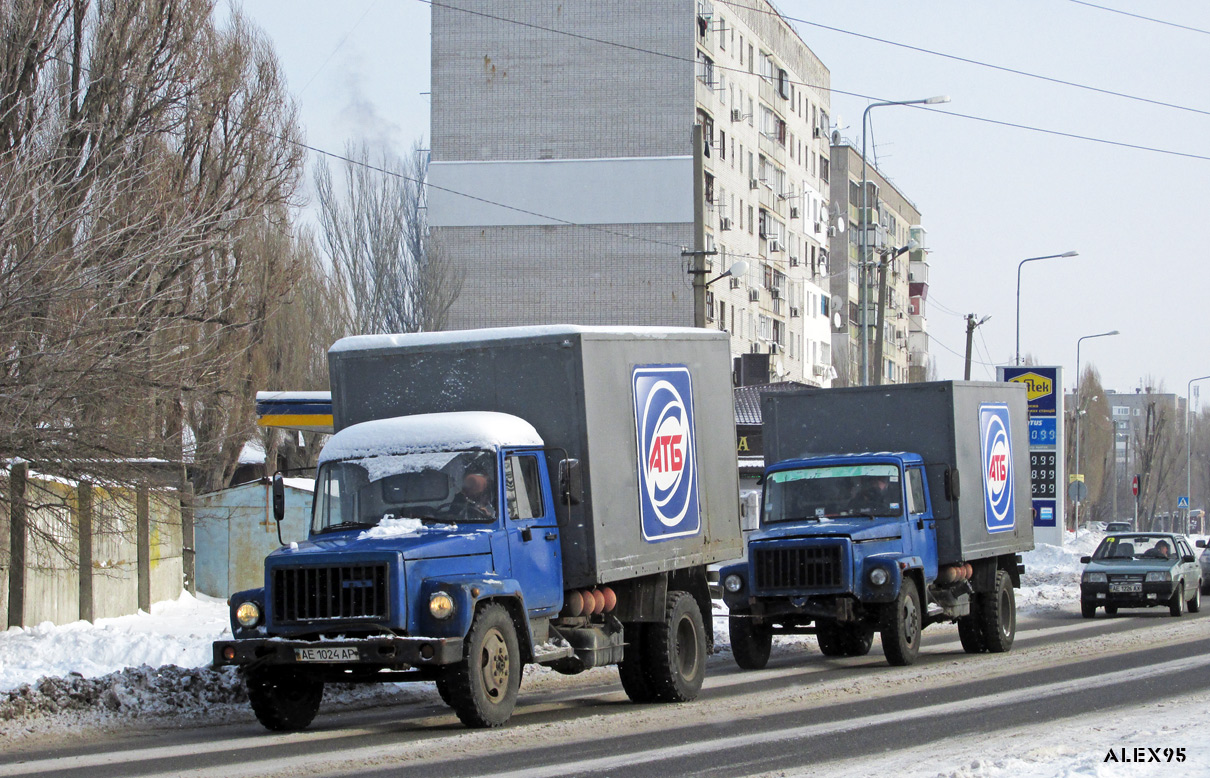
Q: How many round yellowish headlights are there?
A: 2